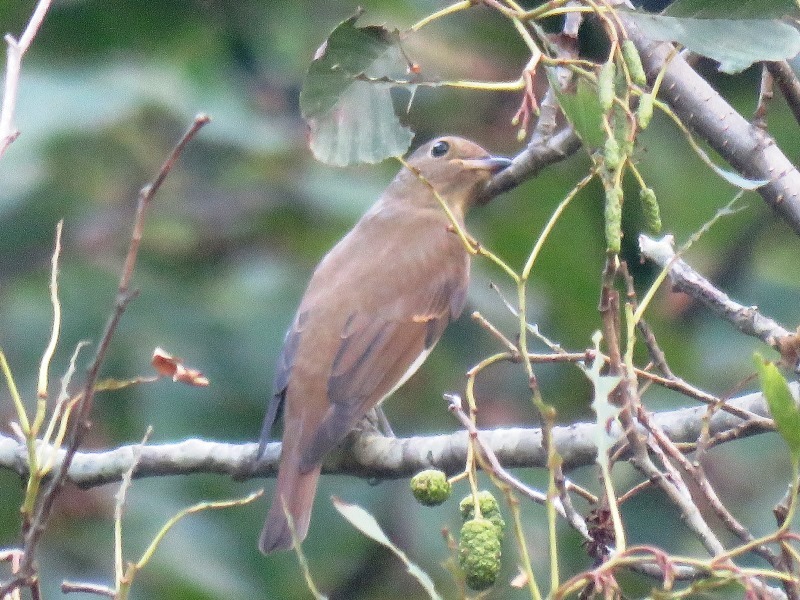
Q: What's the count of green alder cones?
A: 3